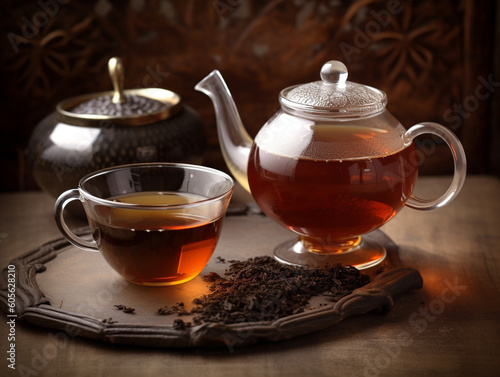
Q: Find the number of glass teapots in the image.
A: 1